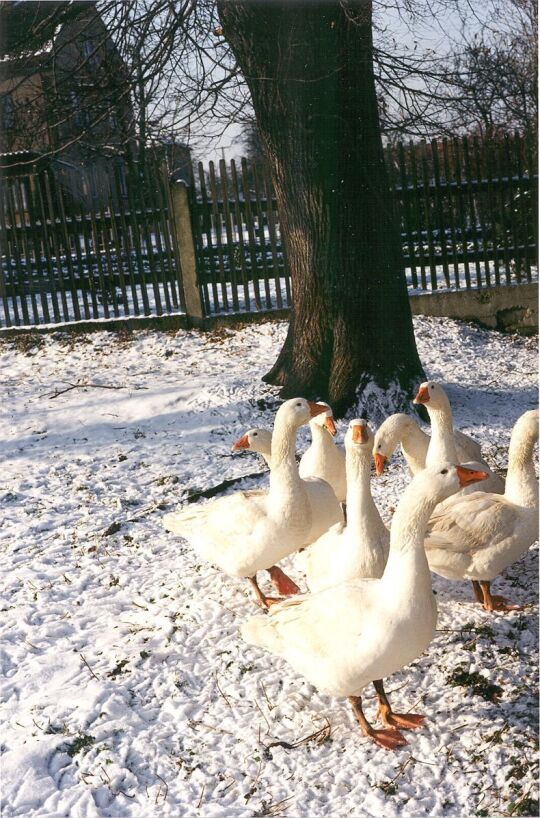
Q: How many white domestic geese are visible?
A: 8